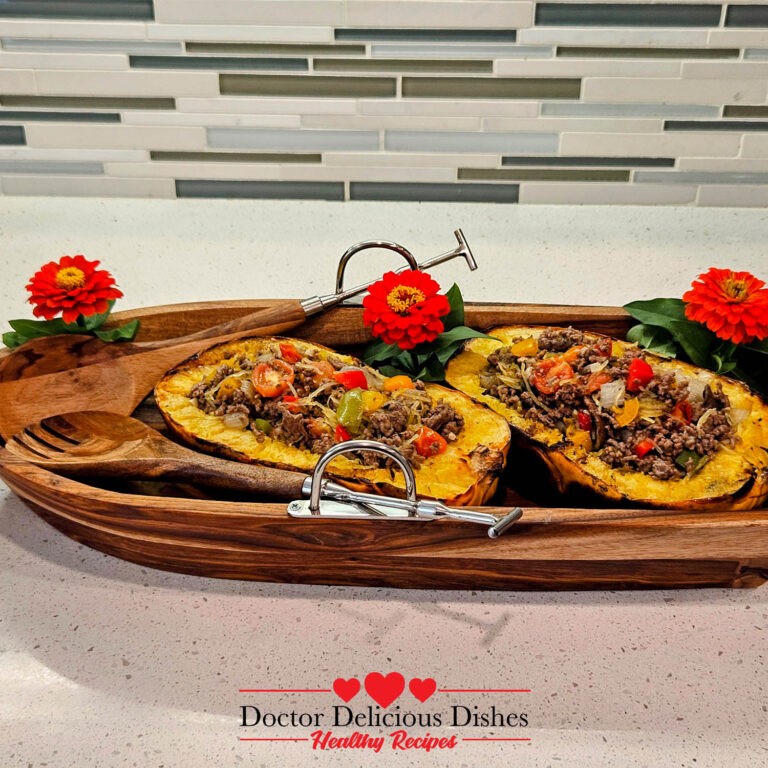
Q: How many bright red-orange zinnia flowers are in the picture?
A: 3